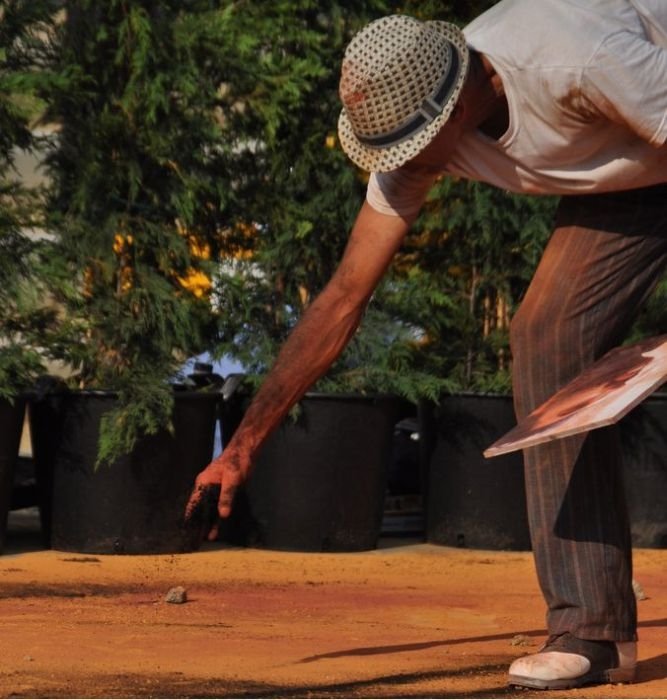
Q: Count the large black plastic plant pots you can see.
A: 5